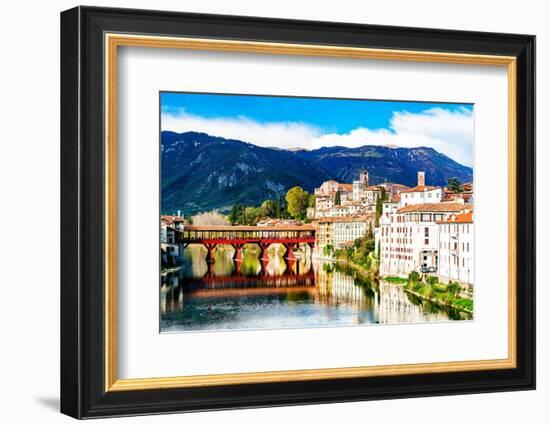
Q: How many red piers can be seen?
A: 4